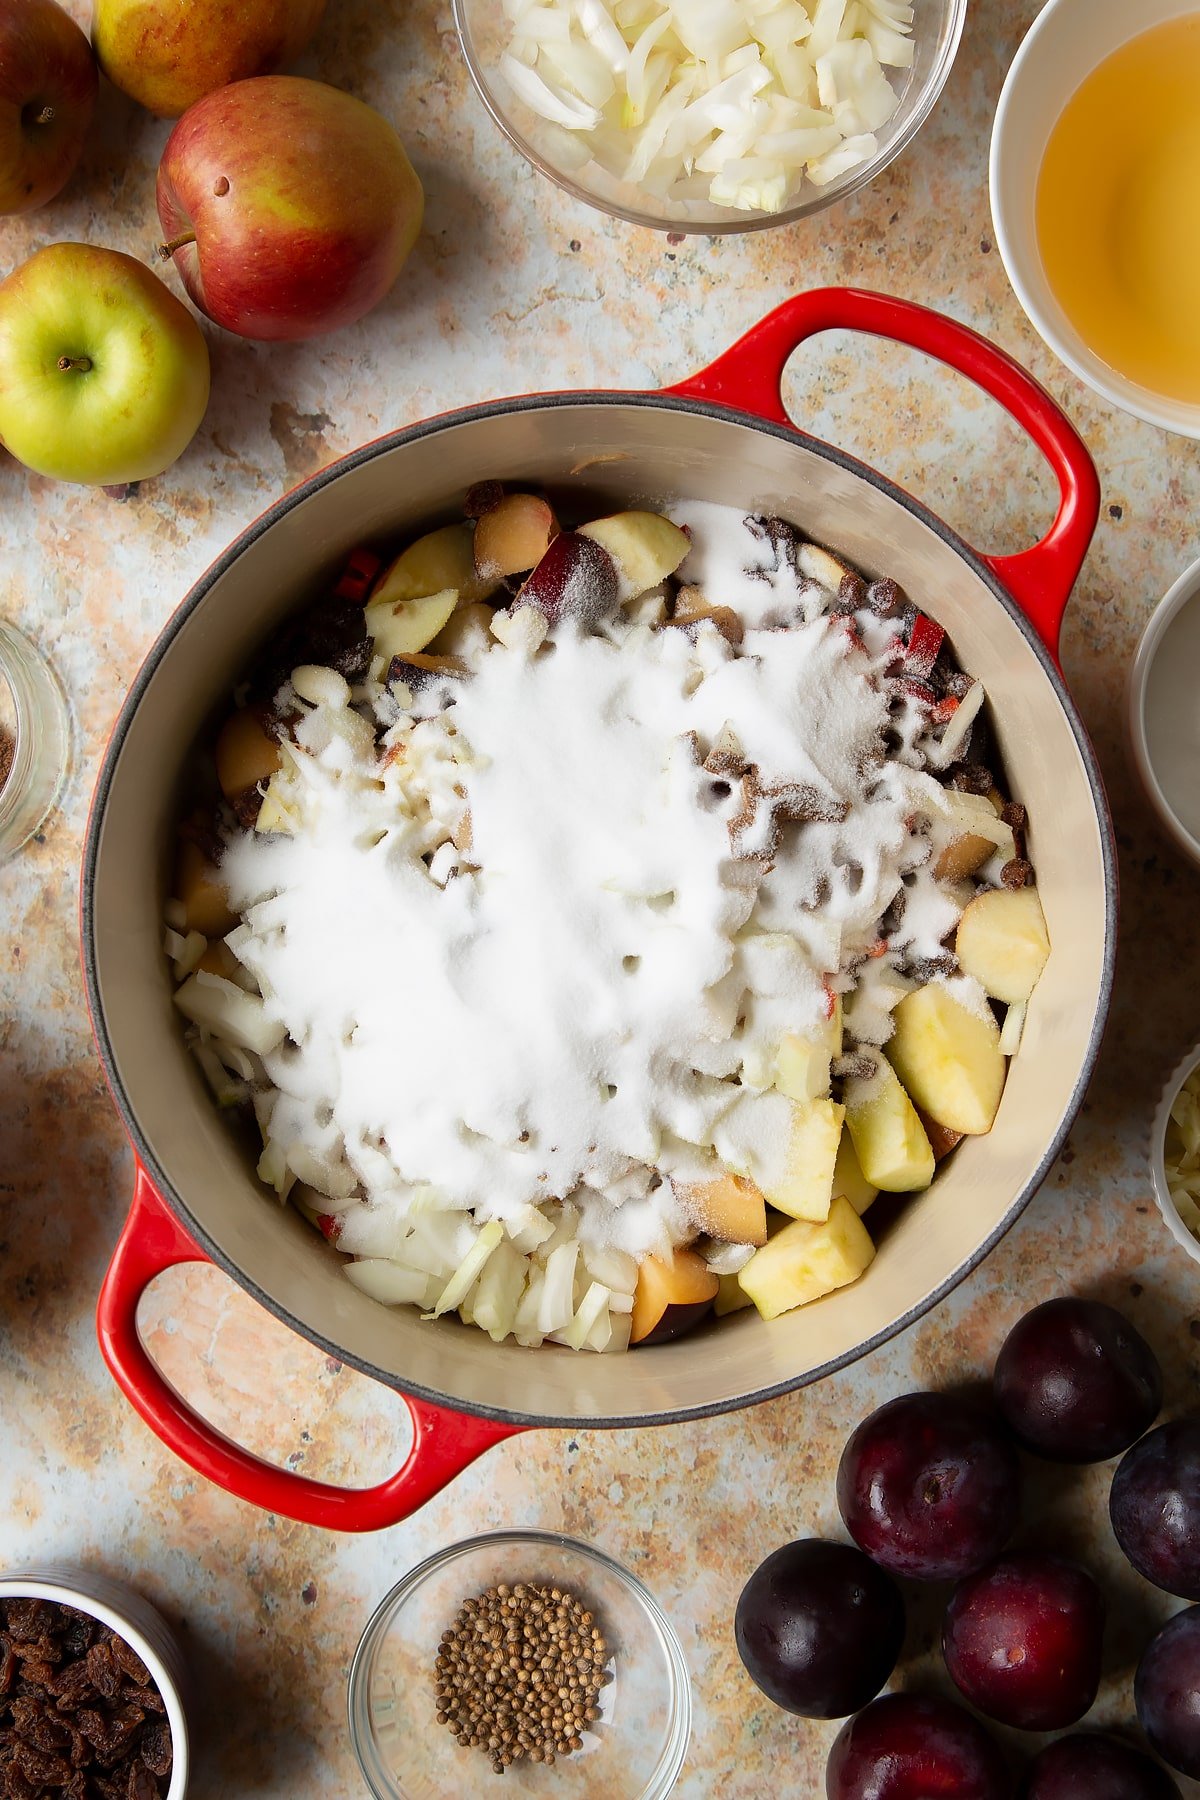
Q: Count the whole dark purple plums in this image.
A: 8